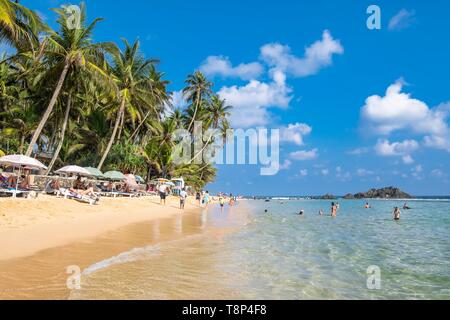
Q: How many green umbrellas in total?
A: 2